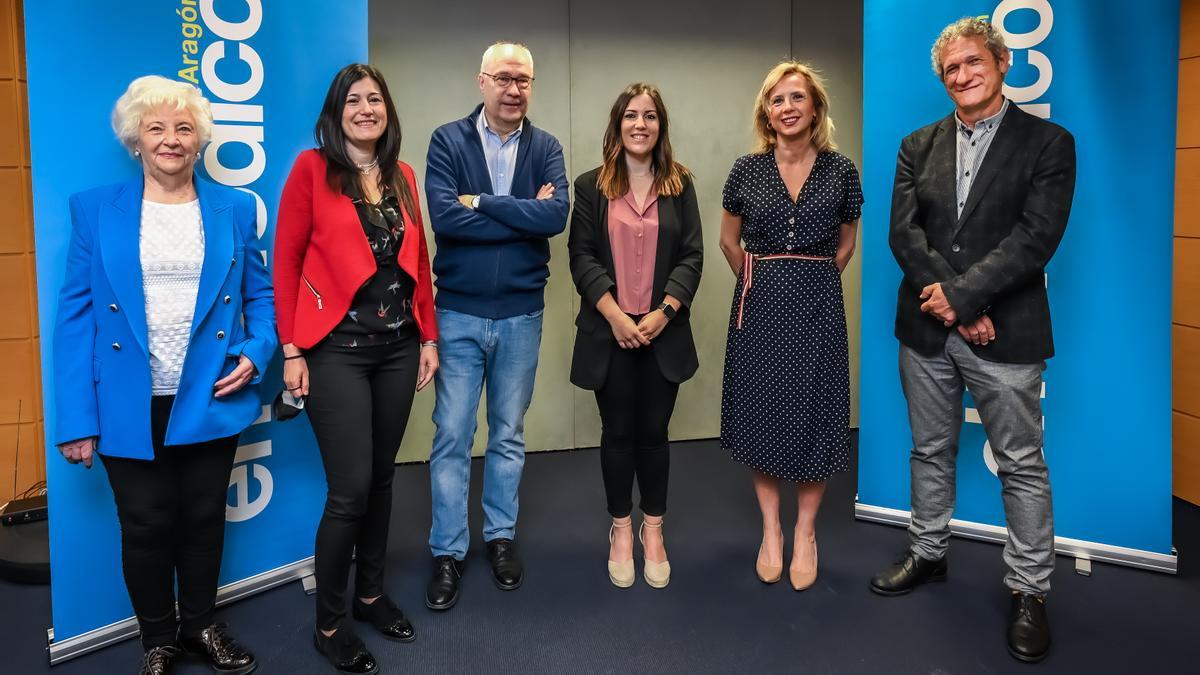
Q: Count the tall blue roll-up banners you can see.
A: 2